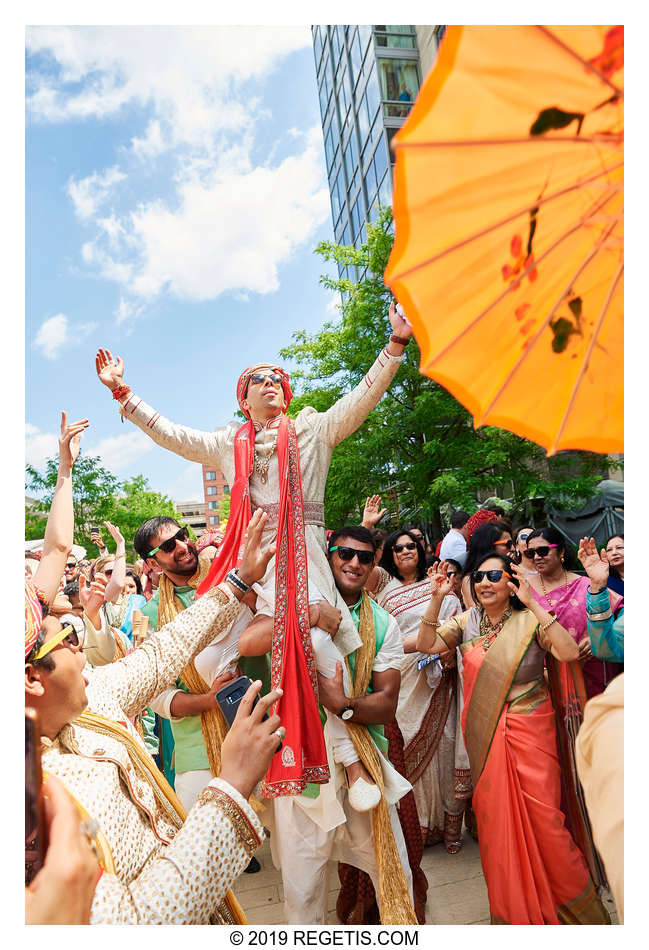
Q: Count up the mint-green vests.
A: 2